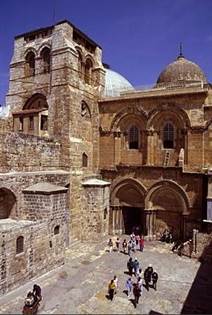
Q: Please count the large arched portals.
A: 2